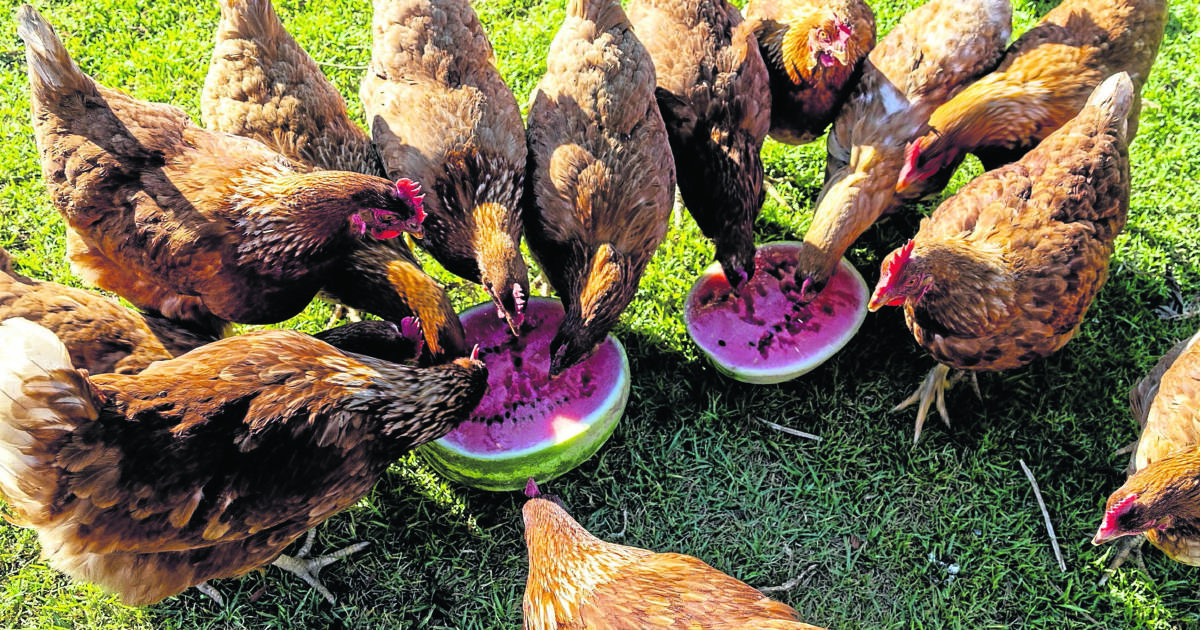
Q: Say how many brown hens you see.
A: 13